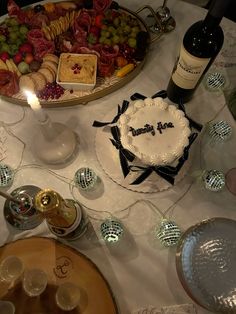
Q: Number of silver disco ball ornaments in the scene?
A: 7